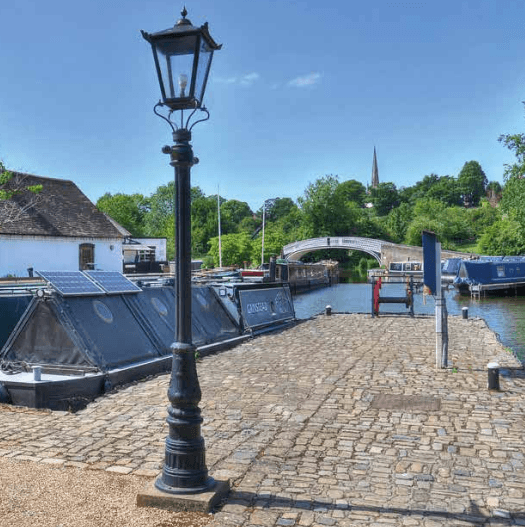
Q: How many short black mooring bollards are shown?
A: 3